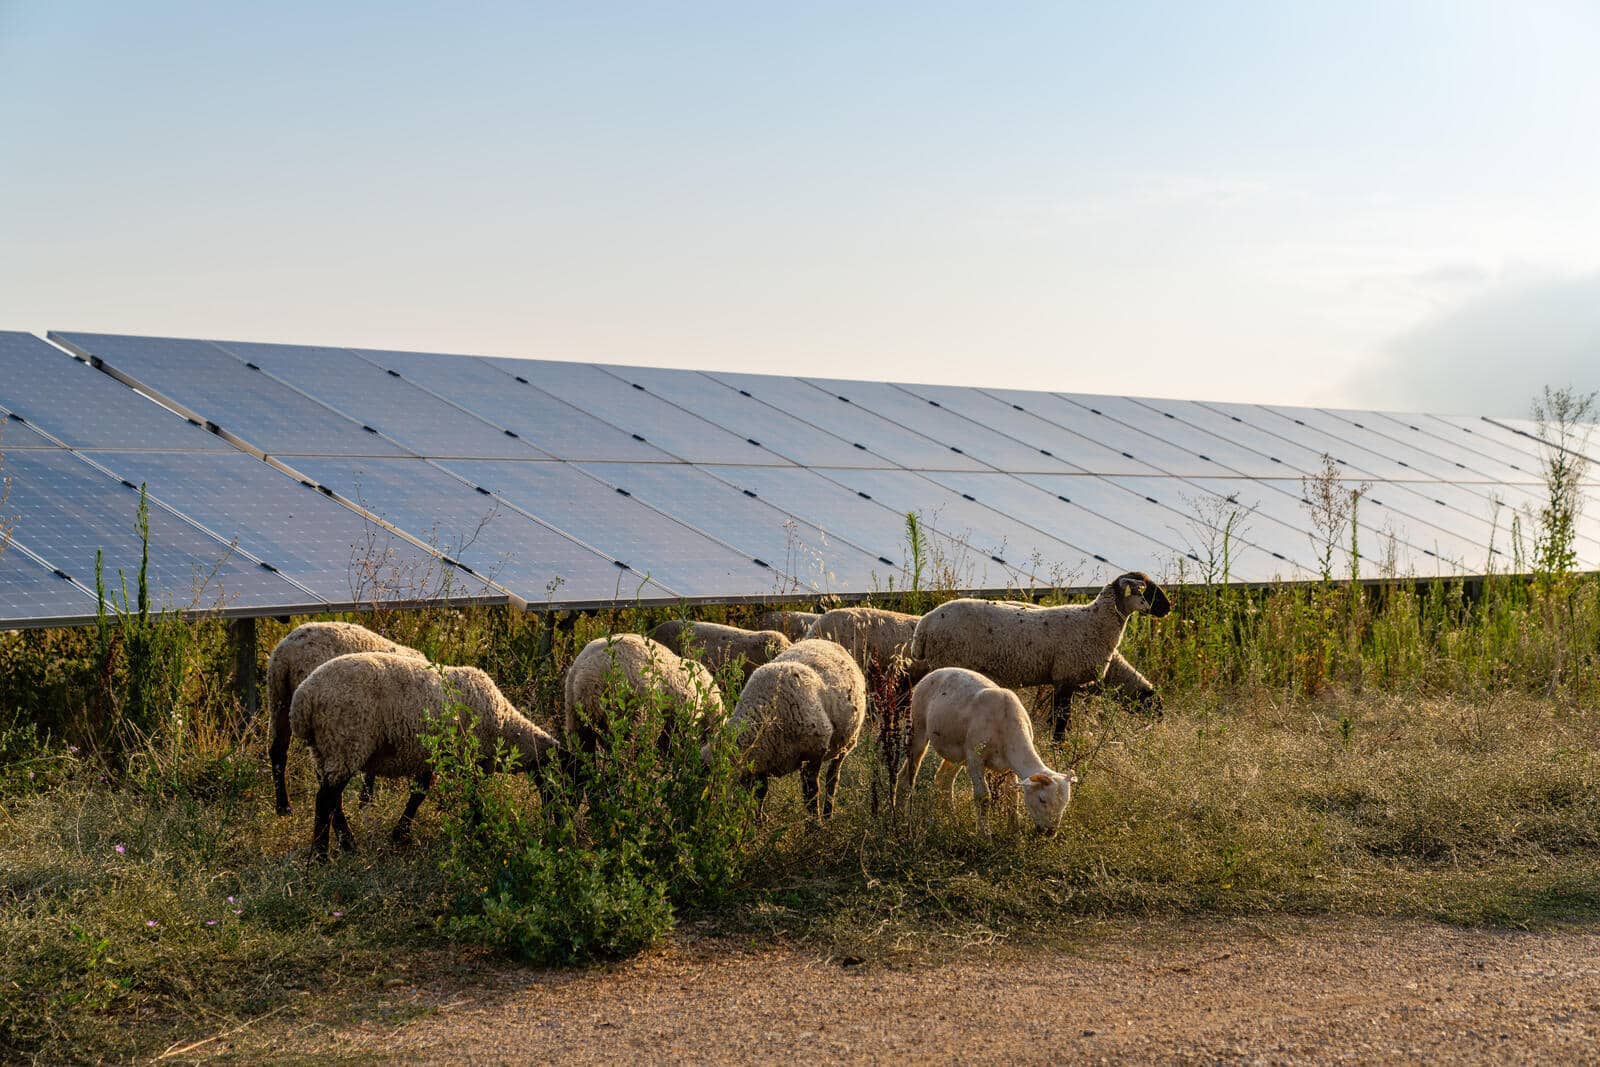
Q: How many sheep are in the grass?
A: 10